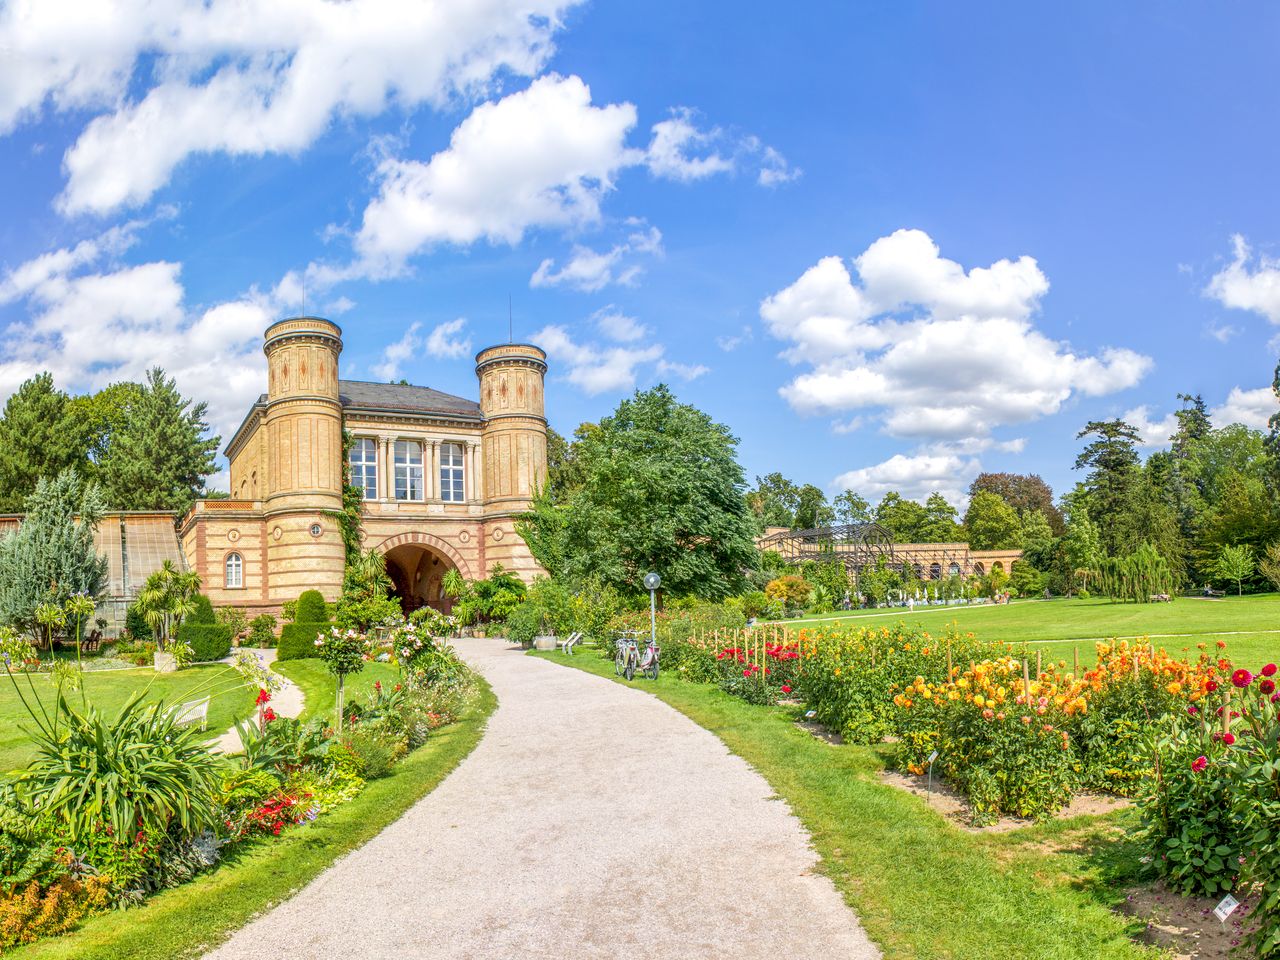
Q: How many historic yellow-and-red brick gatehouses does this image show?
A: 1